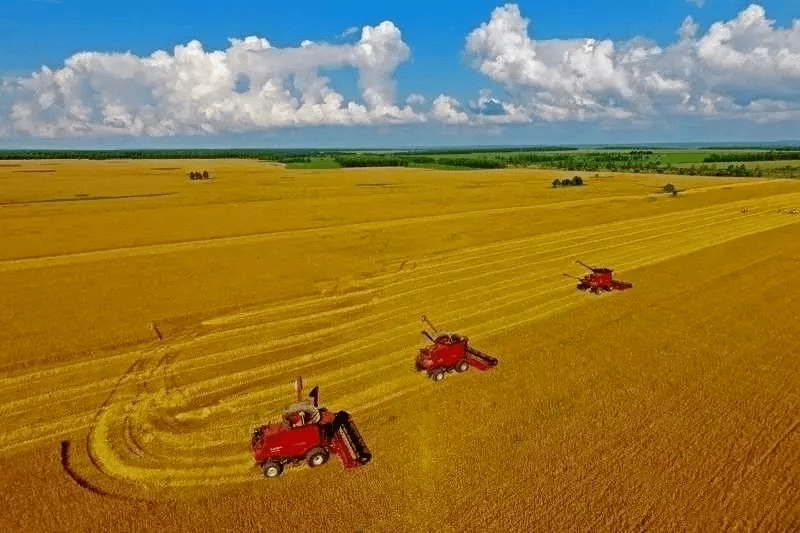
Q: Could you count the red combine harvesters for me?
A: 3